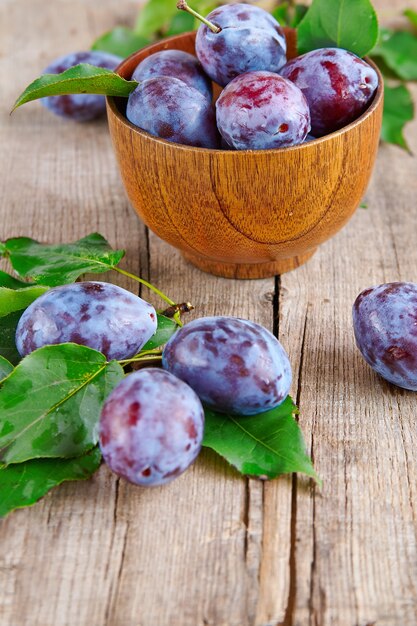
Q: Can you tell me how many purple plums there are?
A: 10